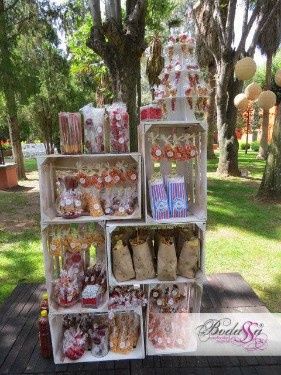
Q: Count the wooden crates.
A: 6